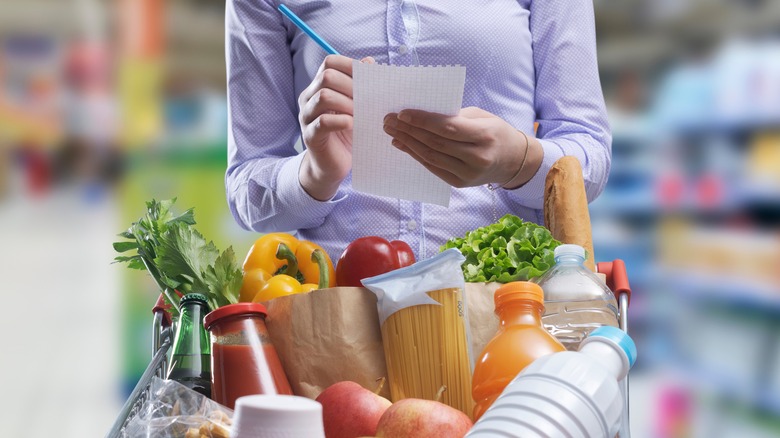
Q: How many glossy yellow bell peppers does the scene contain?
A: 2